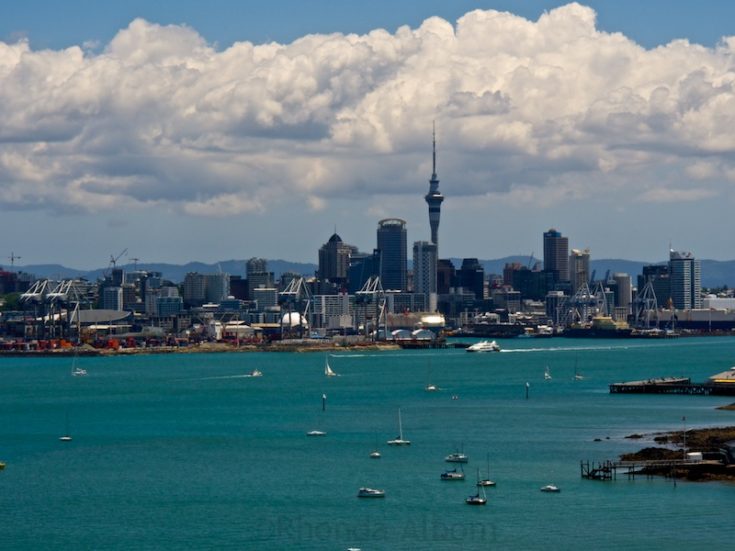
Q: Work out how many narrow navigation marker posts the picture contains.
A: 2